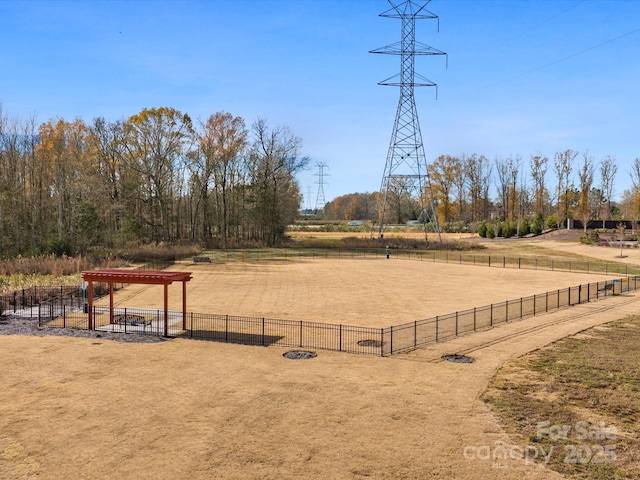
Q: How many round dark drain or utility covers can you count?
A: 3